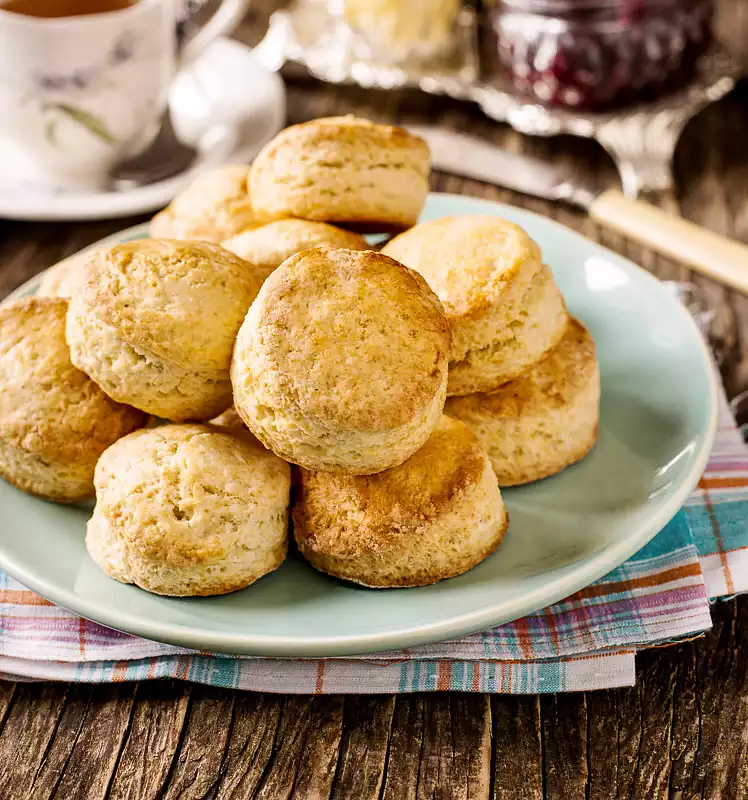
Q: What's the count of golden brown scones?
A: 11